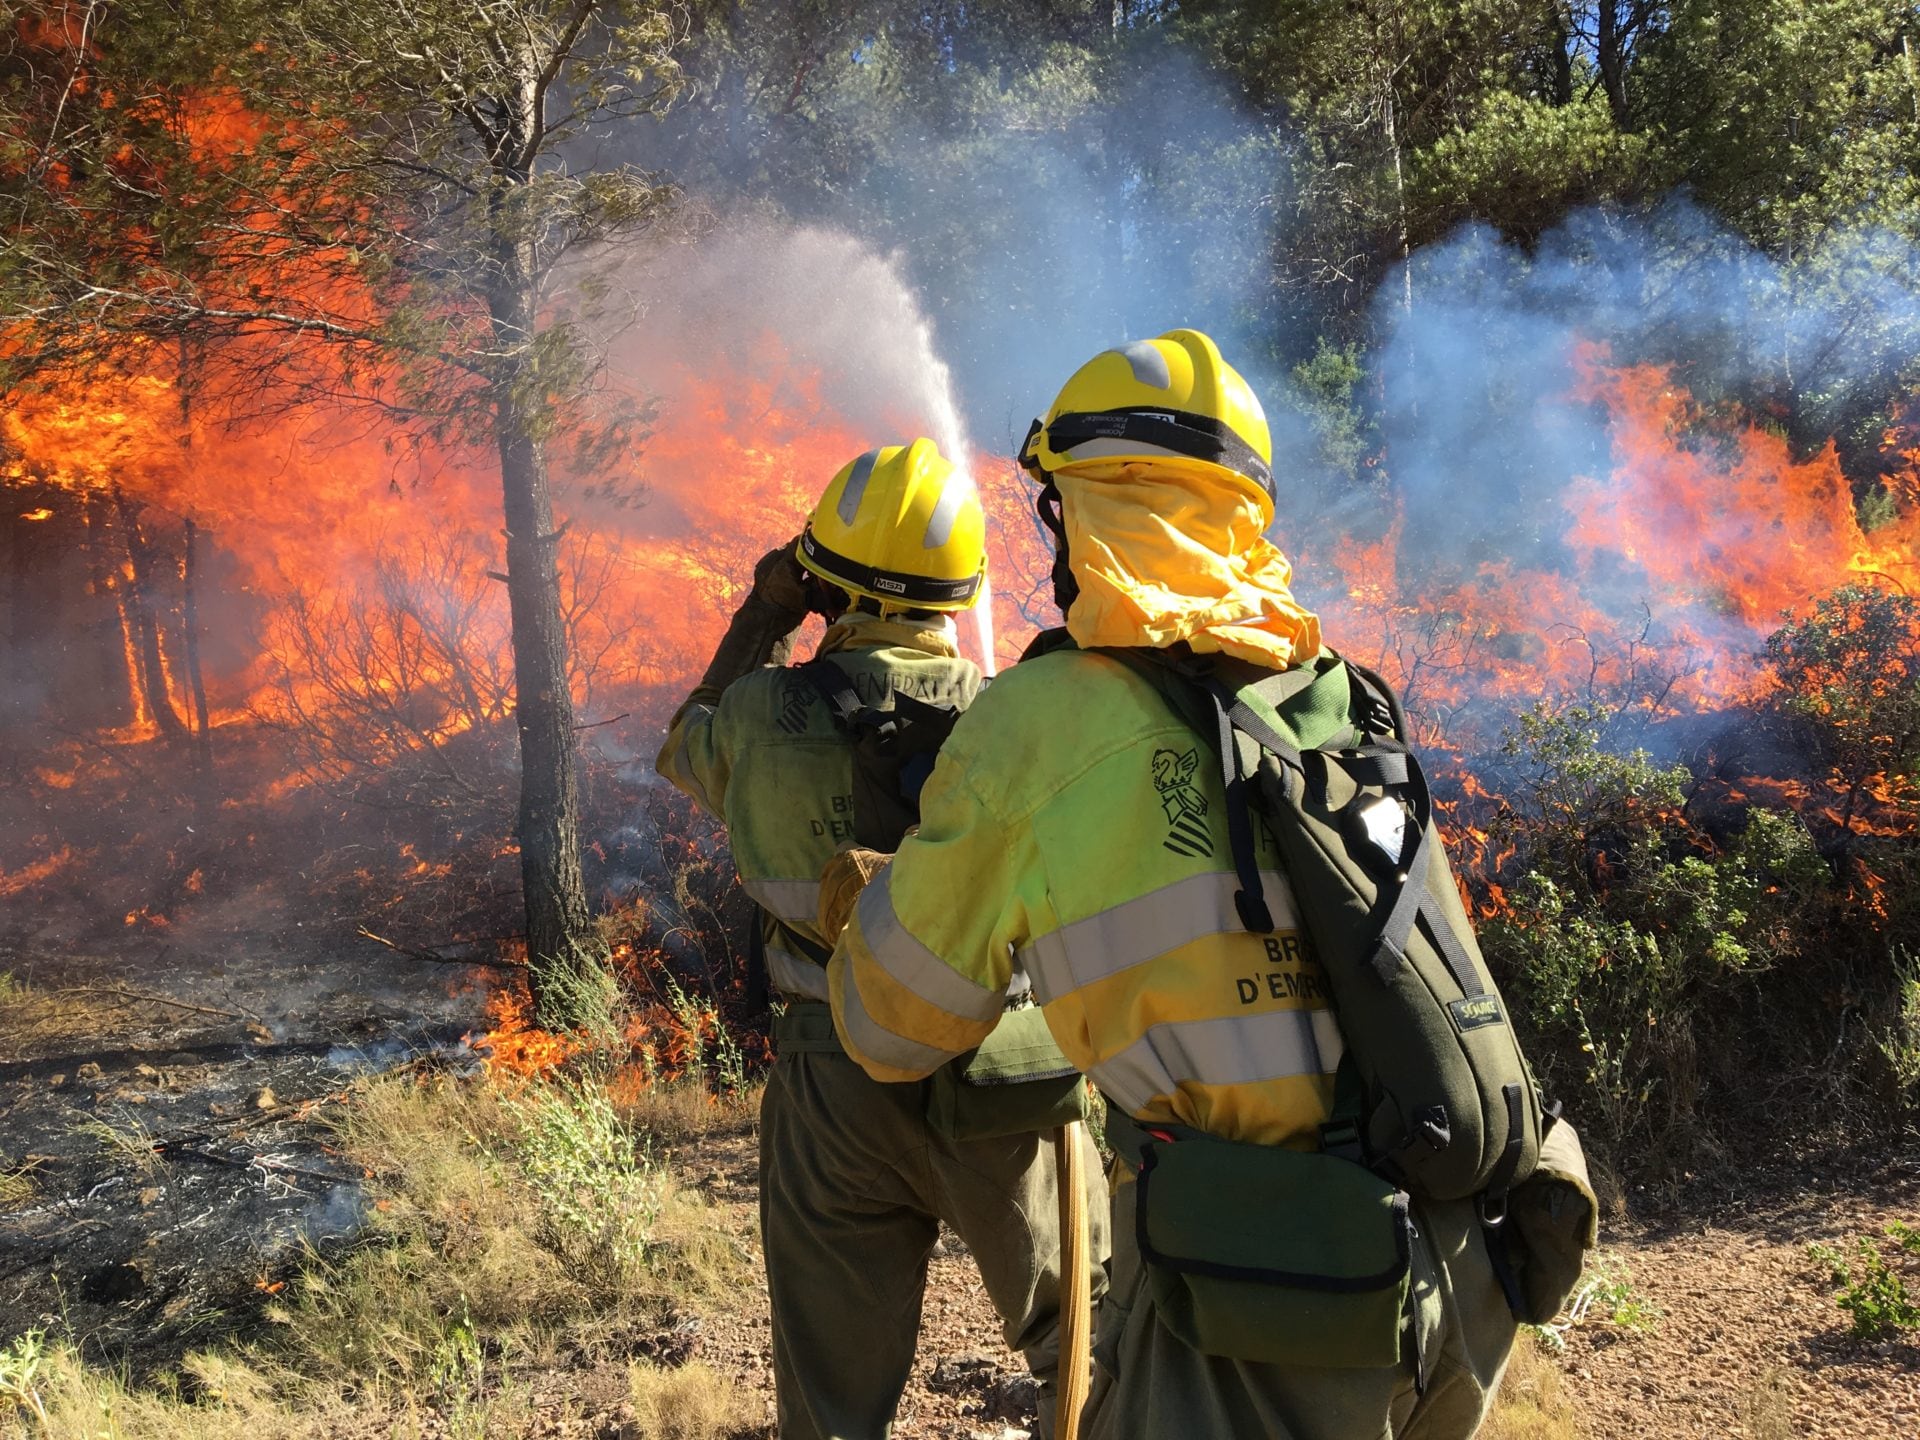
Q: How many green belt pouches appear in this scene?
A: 2